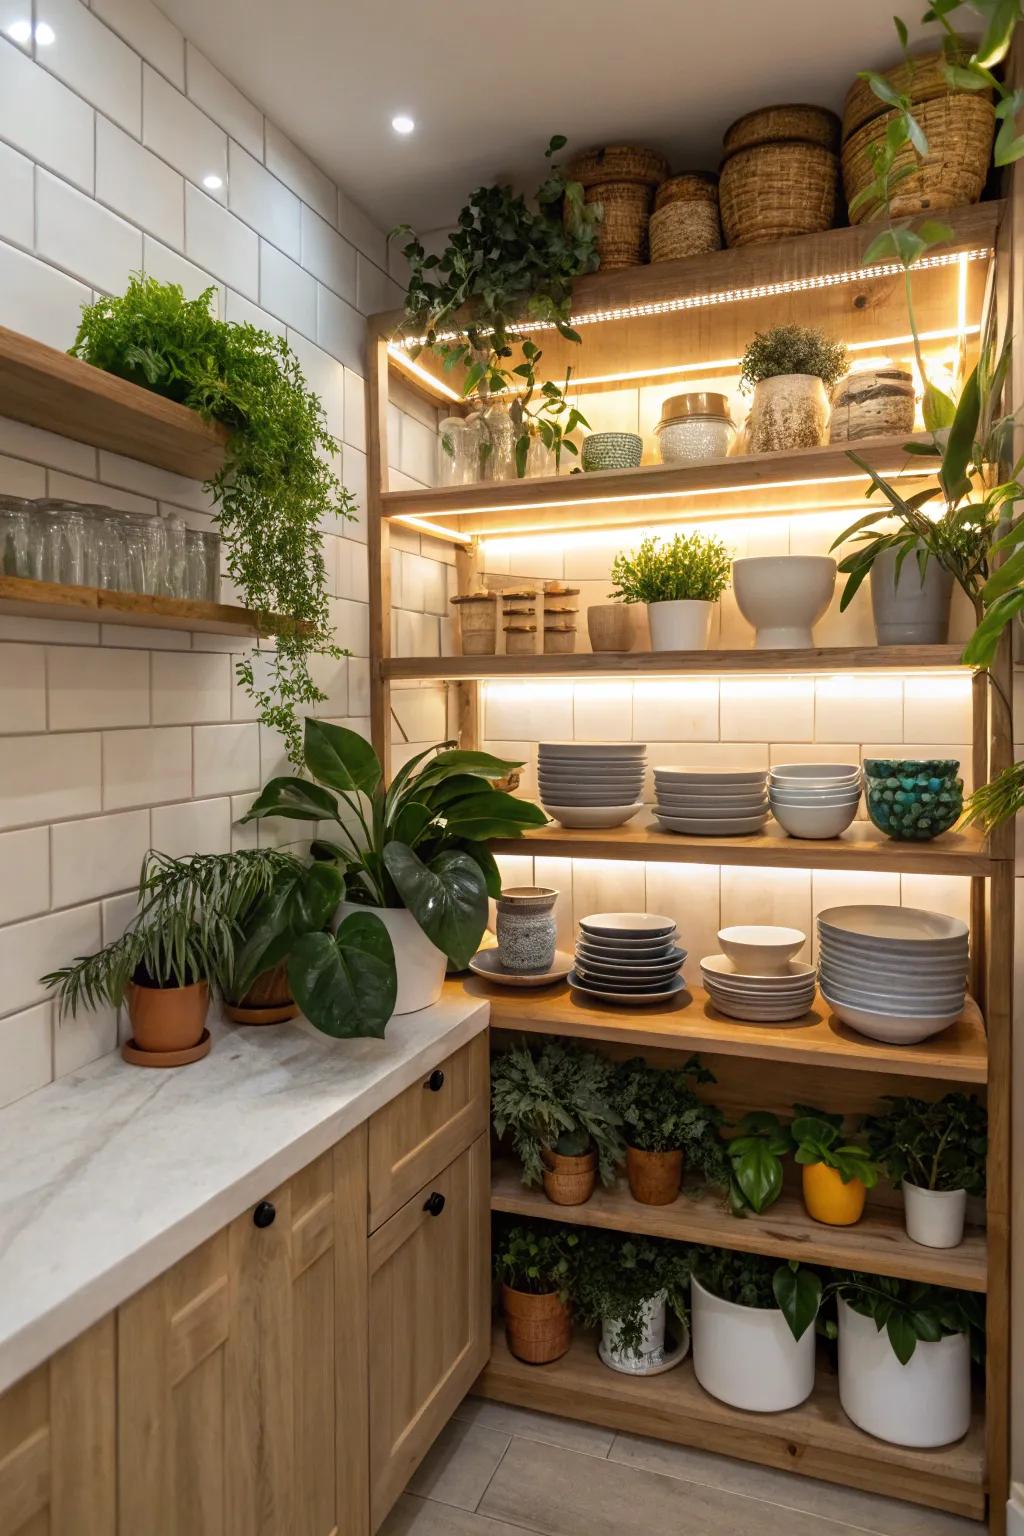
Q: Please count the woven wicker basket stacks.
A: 4